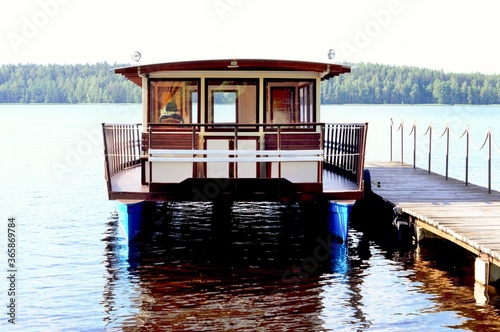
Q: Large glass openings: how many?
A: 3